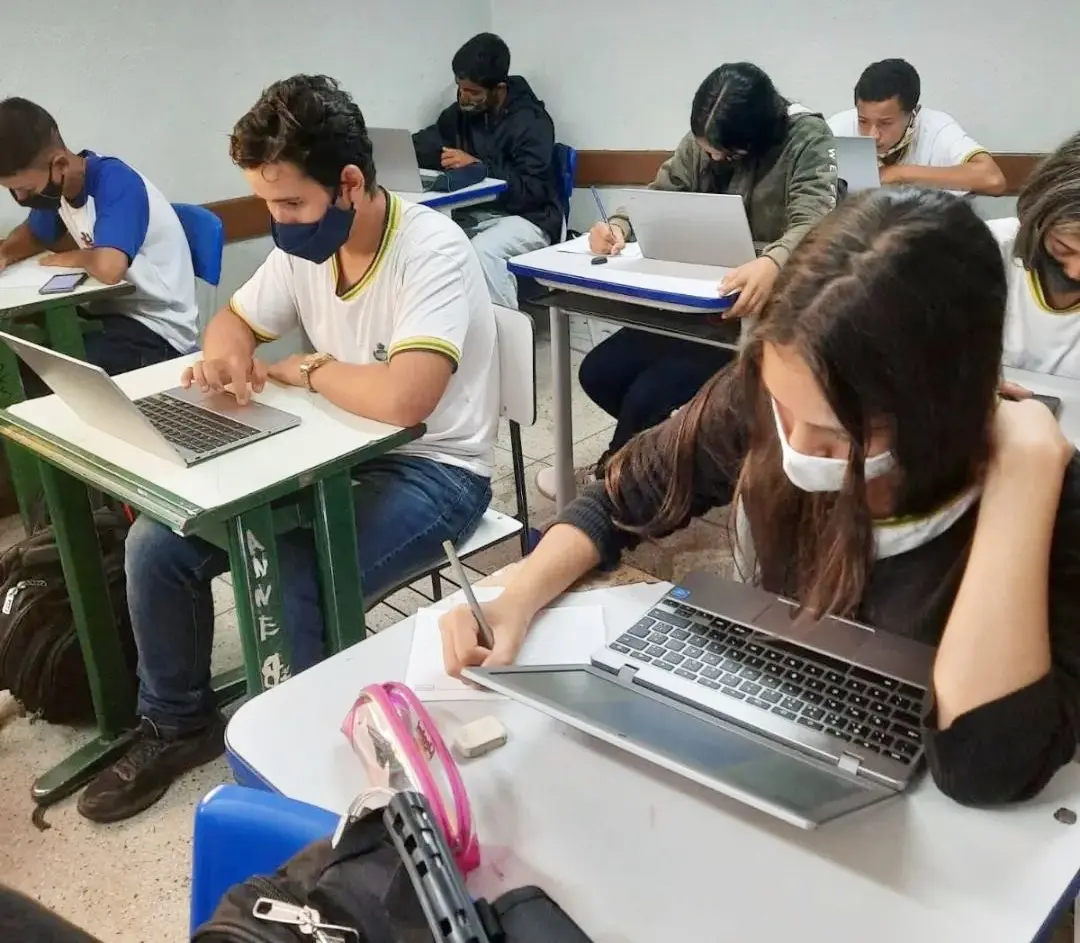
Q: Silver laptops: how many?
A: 5